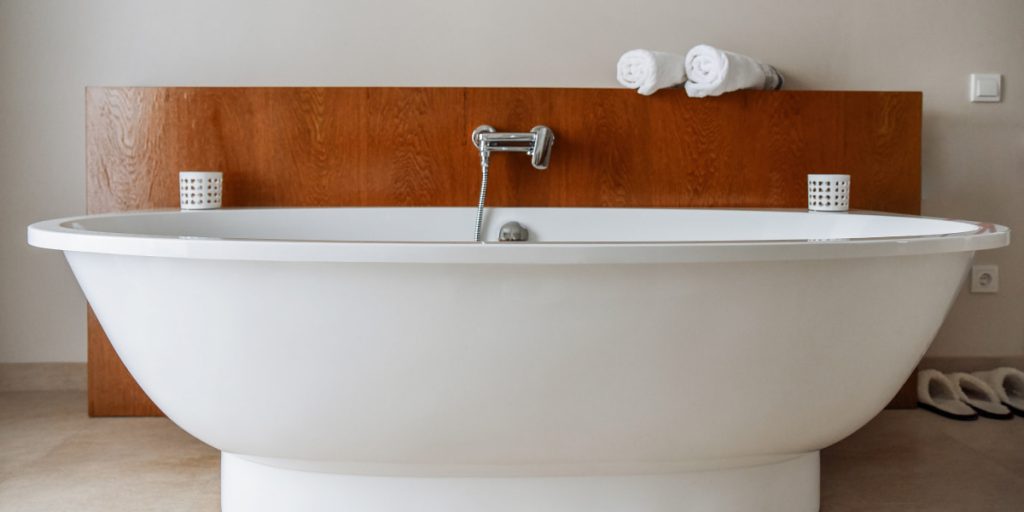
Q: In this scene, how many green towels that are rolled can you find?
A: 0